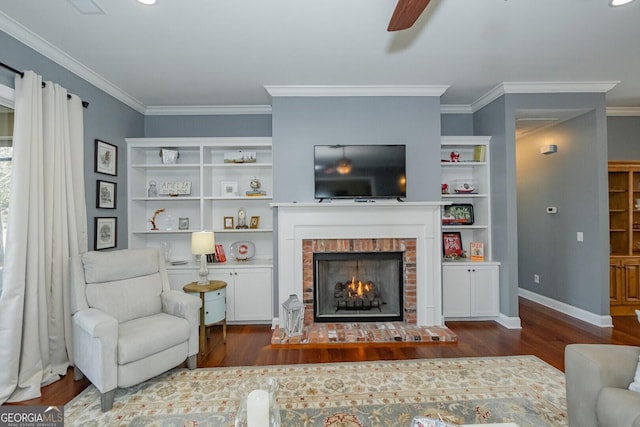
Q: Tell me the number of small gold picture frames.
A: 2